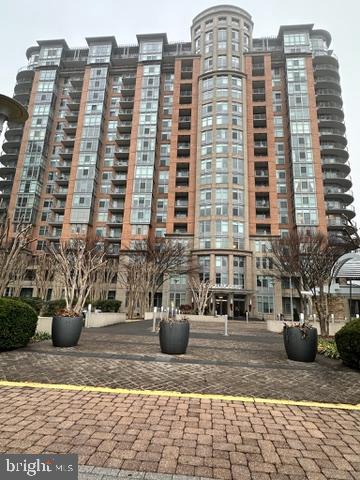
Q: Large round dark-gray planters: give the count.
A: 3